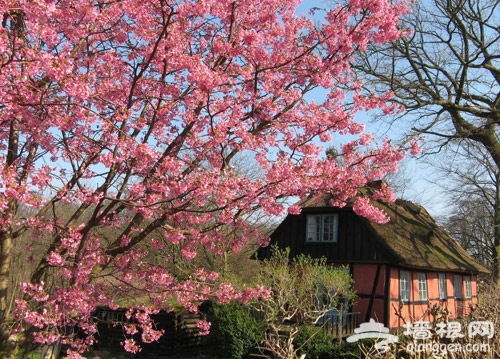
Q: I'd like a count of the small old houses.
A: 1